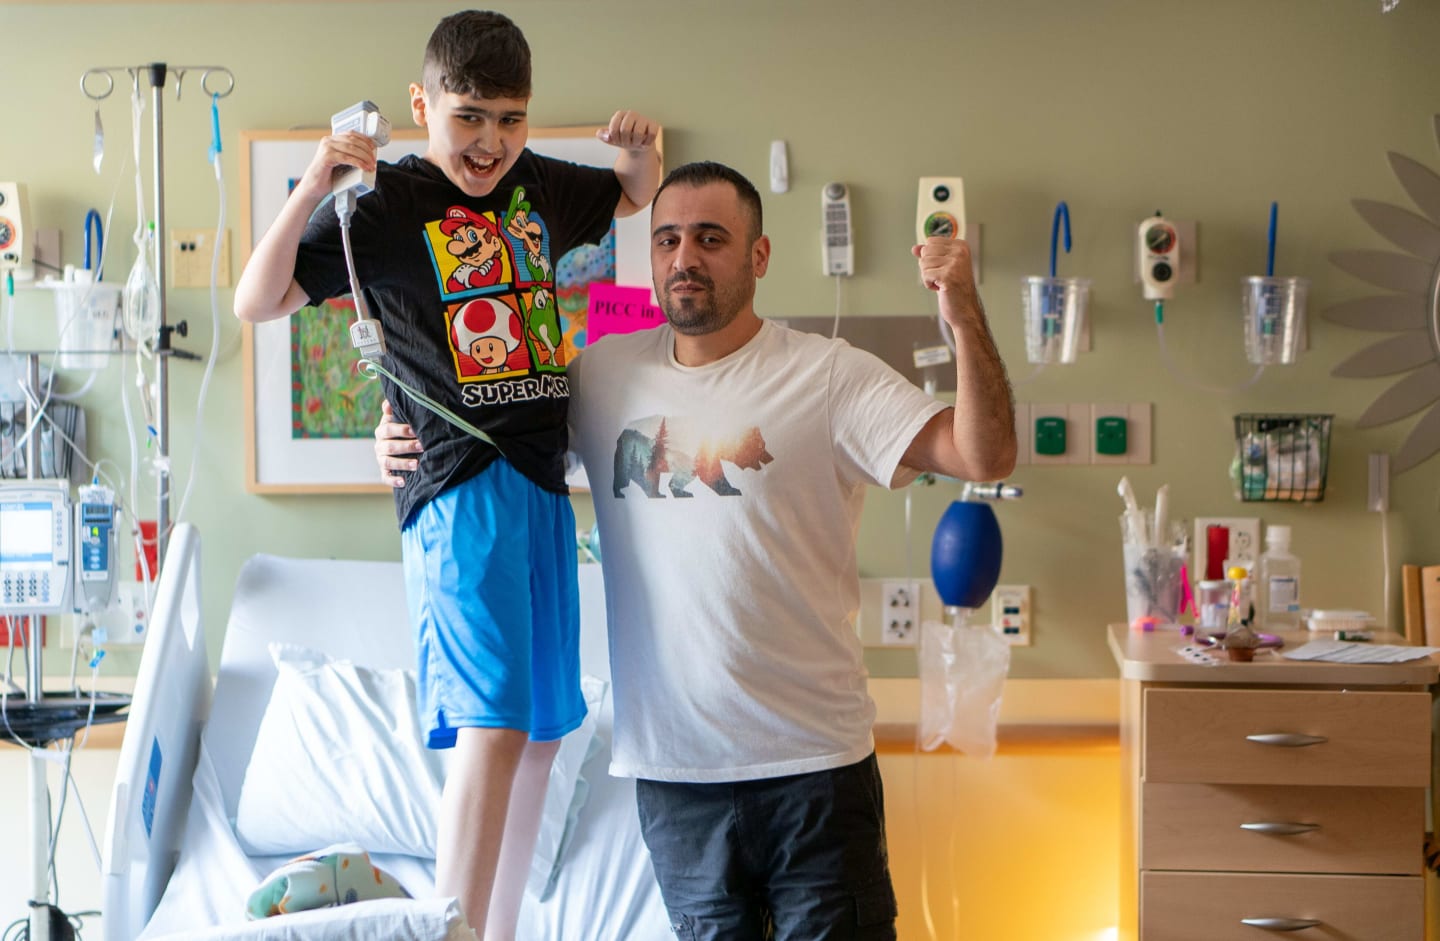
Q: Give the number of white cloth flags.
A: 0